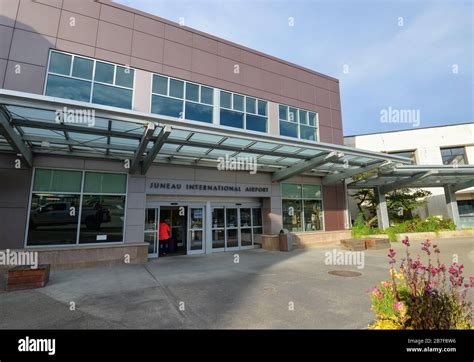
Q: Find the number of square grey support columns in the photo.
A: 2